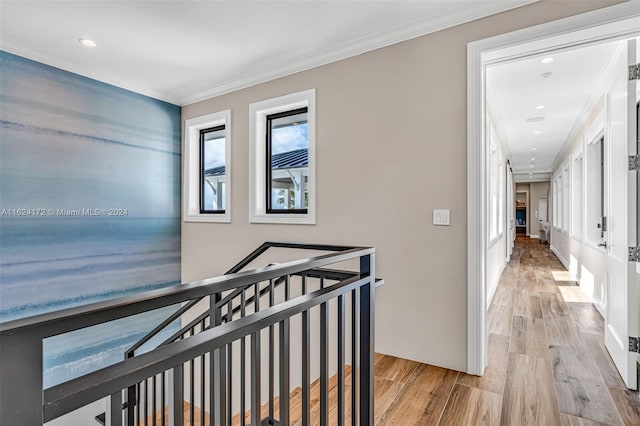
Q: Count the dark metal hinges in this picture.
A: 4